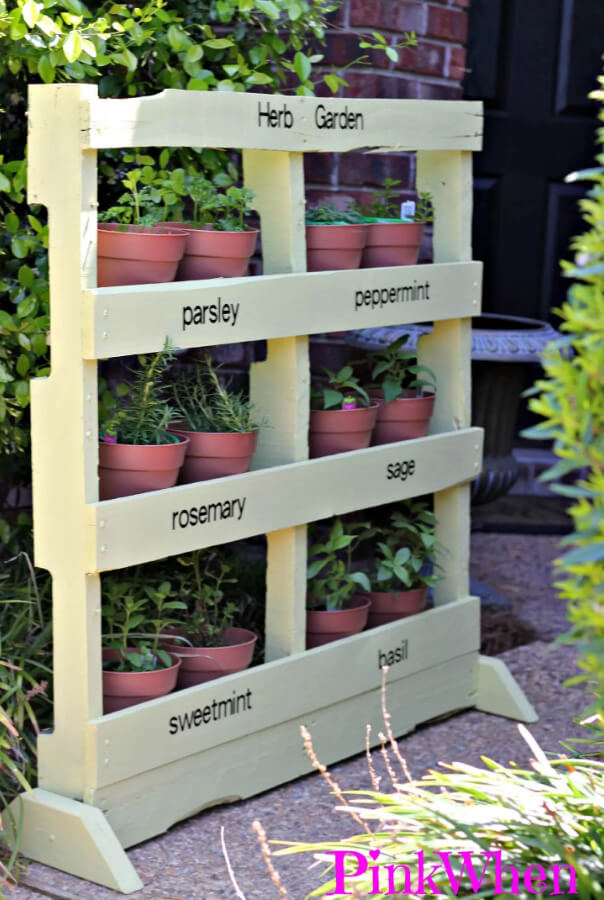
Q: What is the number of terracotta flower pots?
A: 12